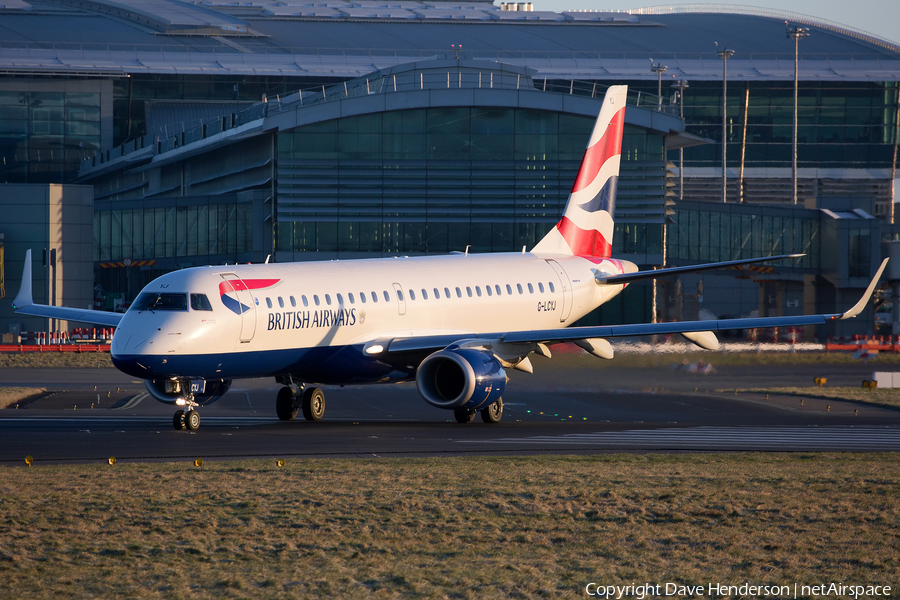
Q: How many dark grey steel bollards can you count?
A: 0